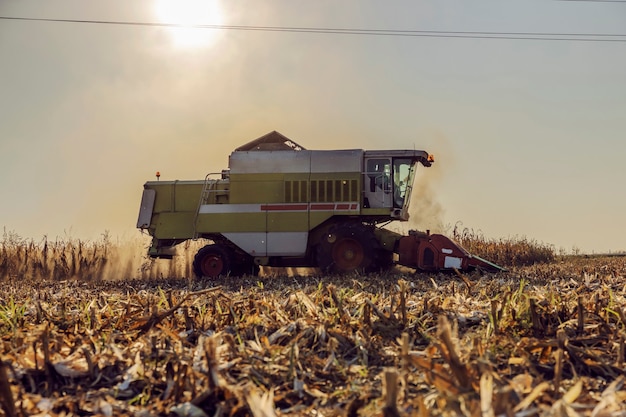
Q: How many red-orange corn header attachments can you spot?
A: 1